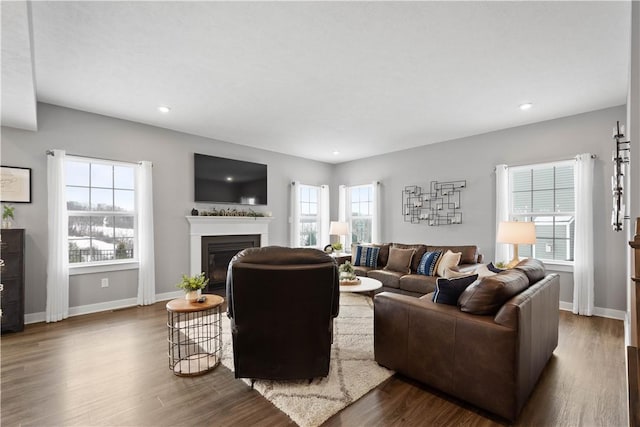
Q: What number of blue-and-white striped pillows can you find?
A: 2